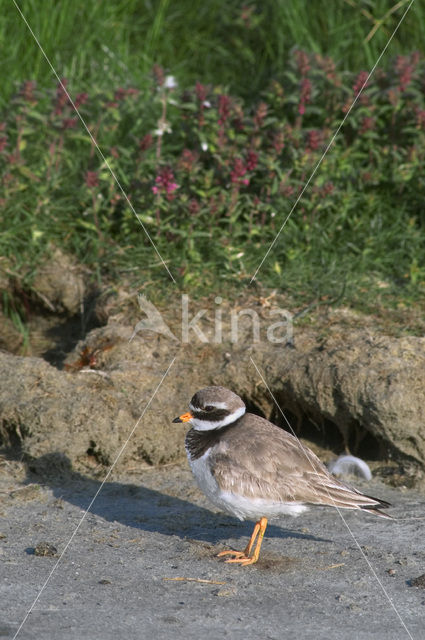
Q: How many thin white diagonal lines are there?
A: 4